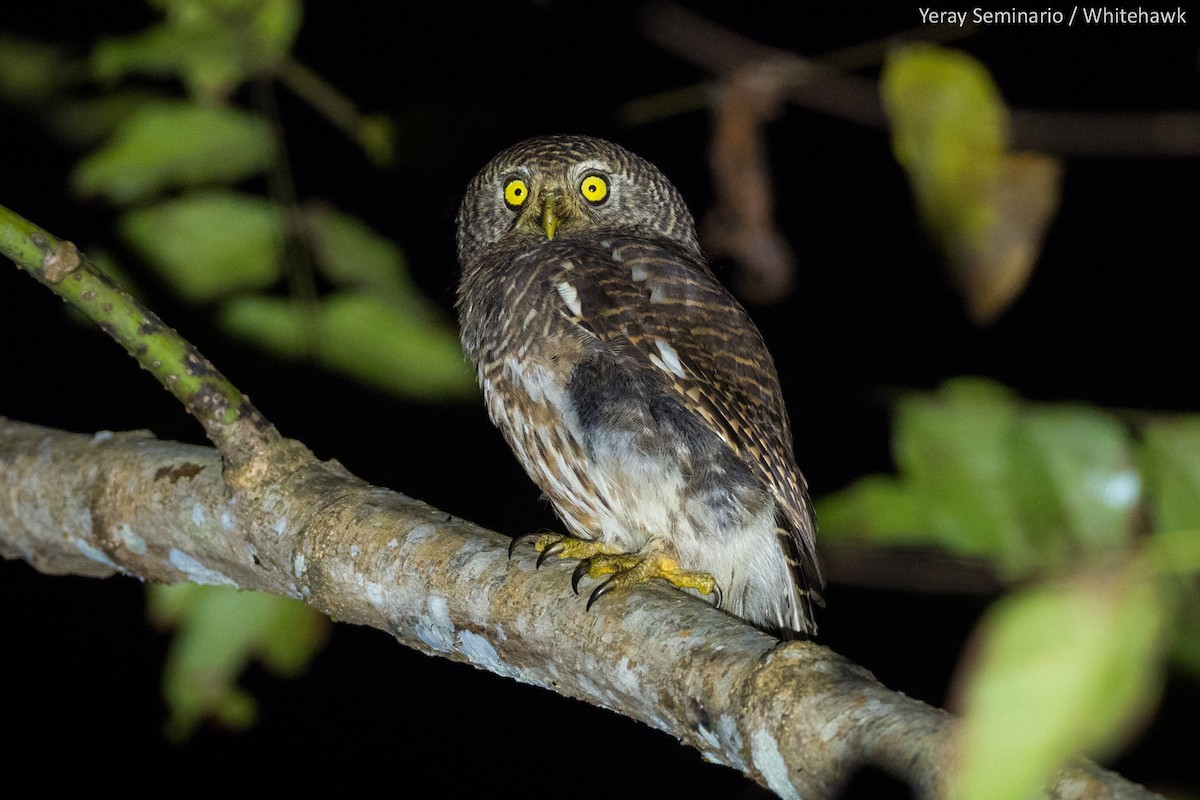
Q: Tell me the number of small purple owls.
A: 0